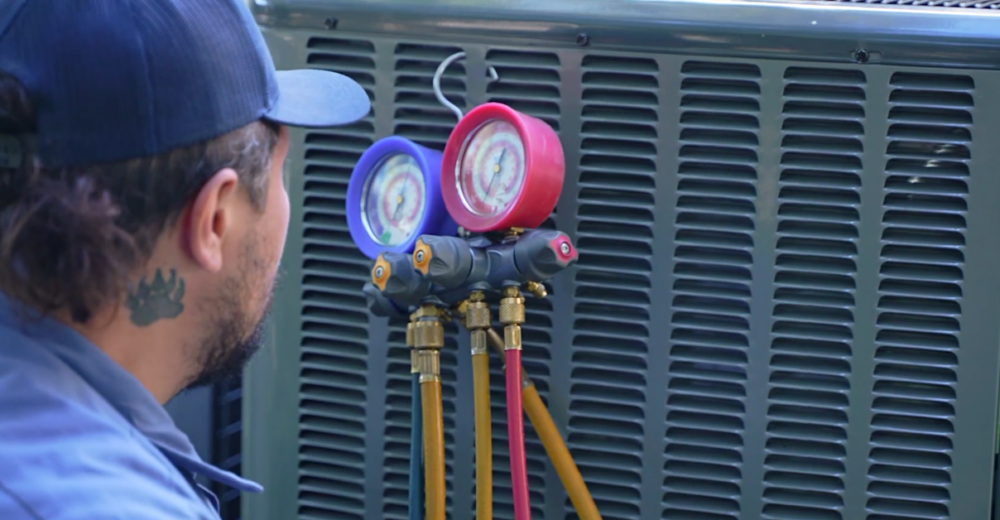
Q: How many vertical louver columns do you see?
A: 7